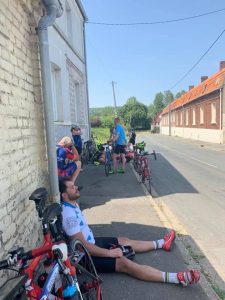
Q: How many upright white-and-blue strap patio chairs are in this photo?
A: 0